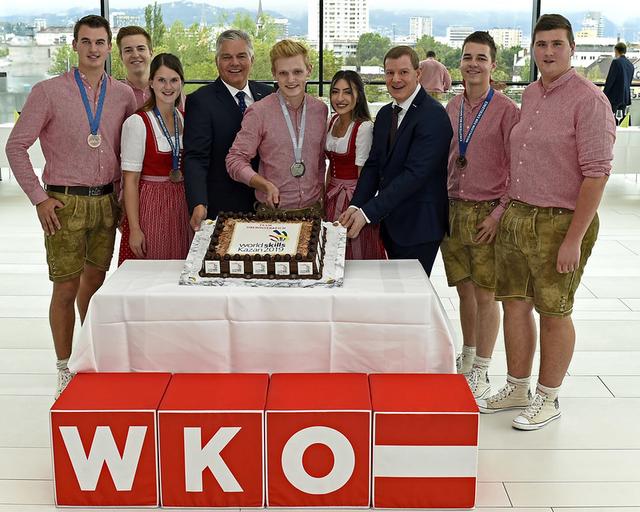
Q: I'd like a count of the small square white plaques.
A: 5